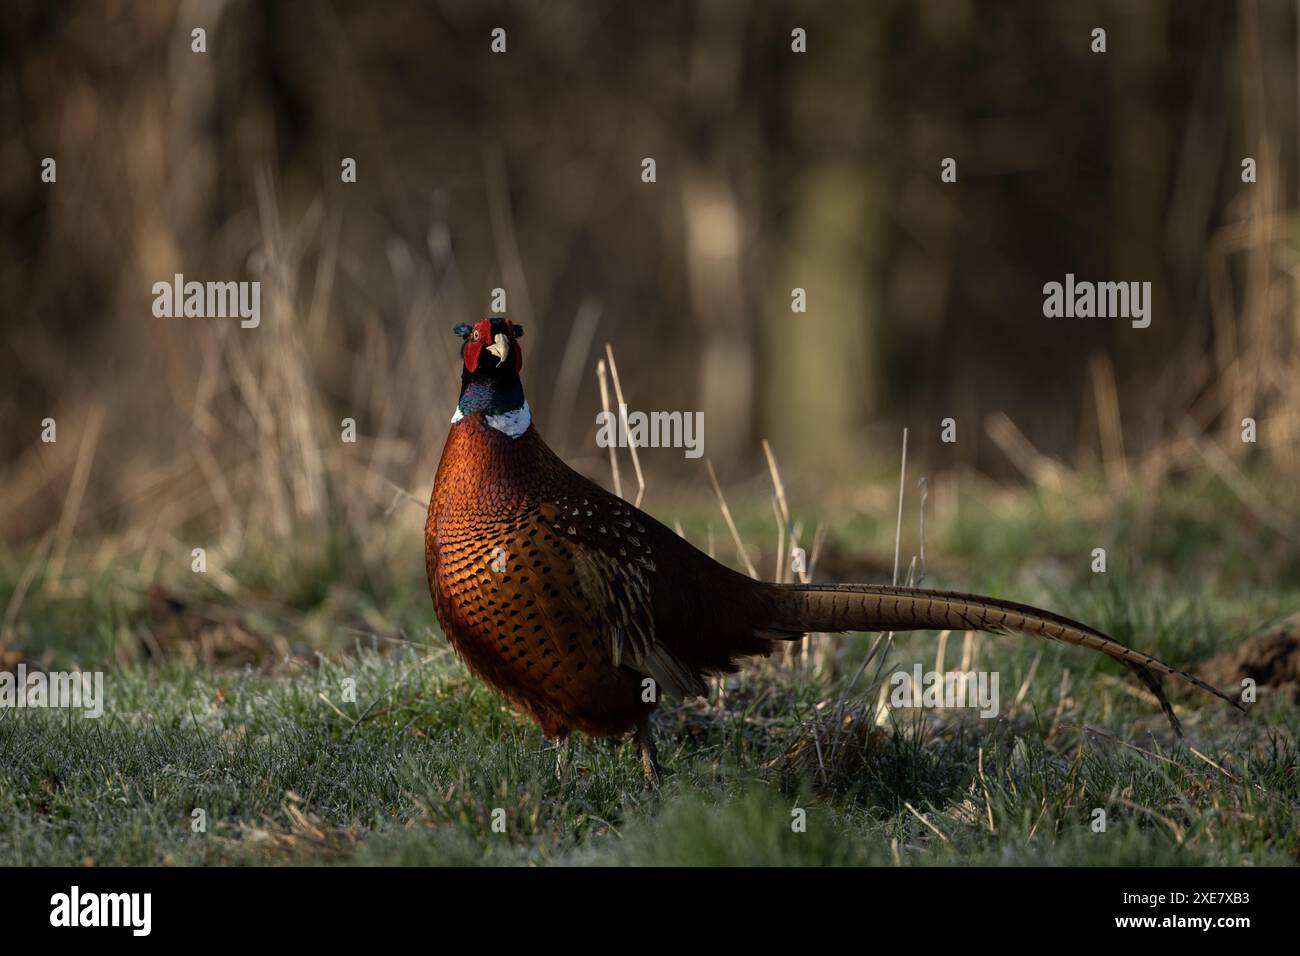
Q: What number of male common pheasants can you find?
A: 1